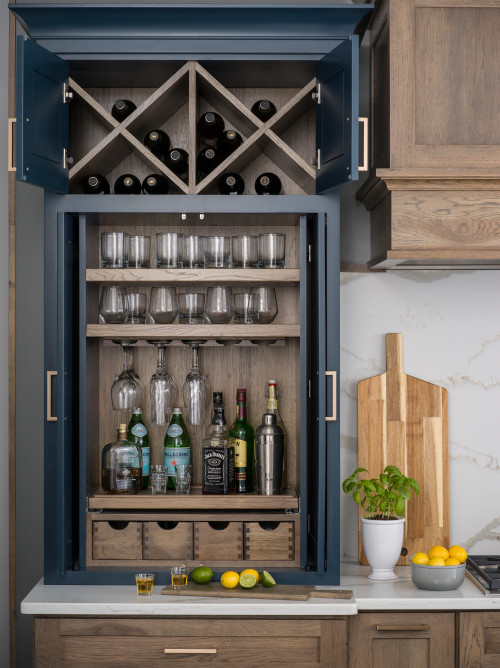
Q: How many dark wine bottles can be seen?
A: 12